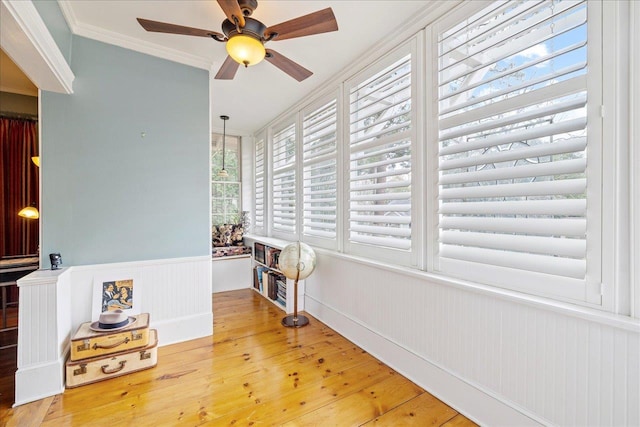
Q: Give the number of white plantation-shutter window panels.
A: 5